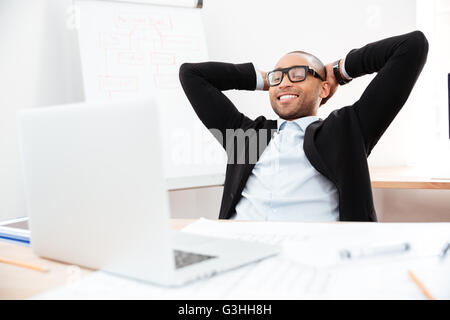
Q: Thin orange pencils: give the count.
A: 2